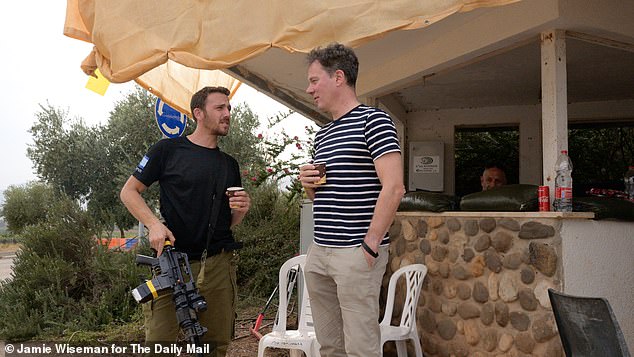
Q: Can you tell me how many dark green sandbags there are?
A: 3